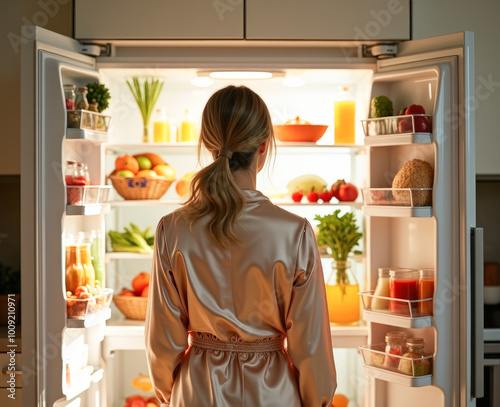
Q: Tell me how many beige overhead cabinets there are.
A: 2